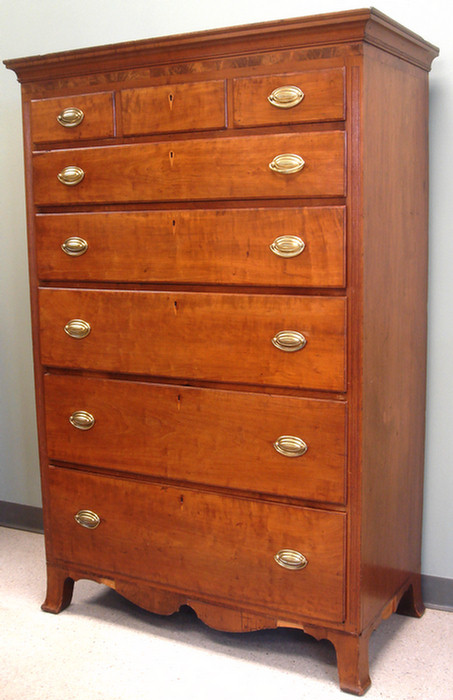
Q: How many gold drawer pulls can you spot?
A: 12